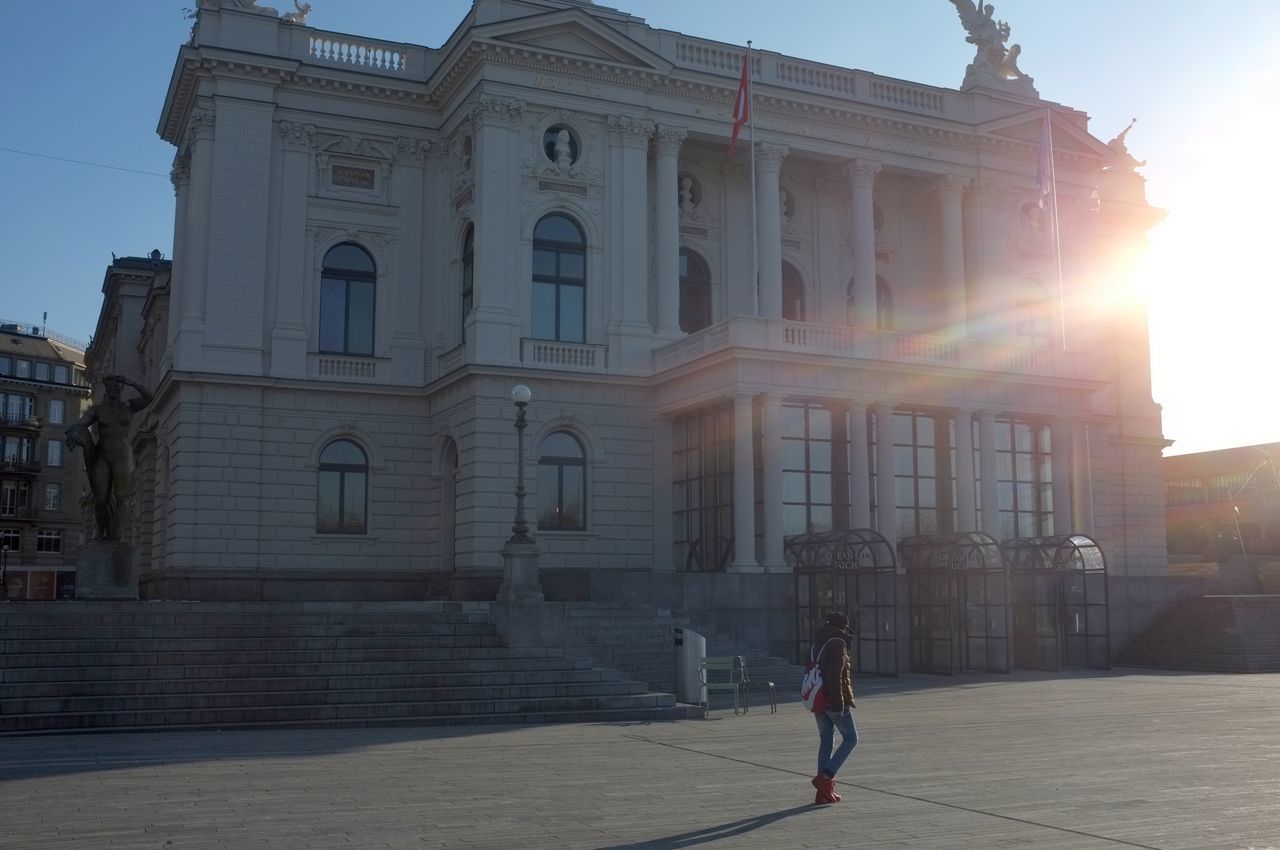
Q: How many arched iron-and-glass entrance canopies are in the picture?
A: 3